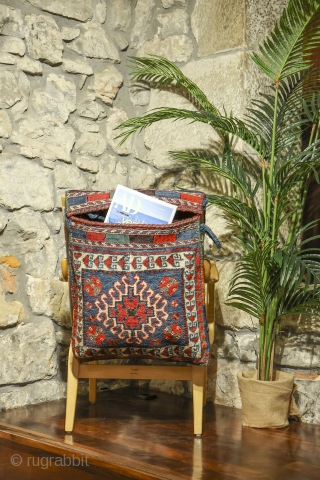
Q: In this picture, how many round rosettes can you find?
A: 4